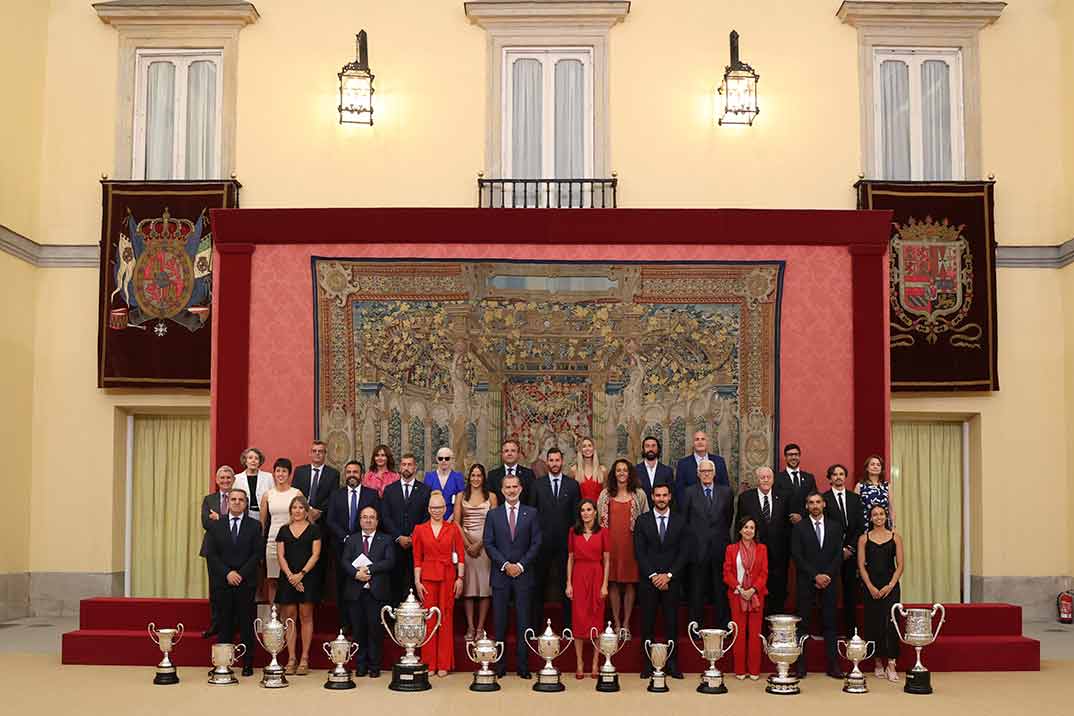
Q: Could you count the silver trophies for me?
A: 13